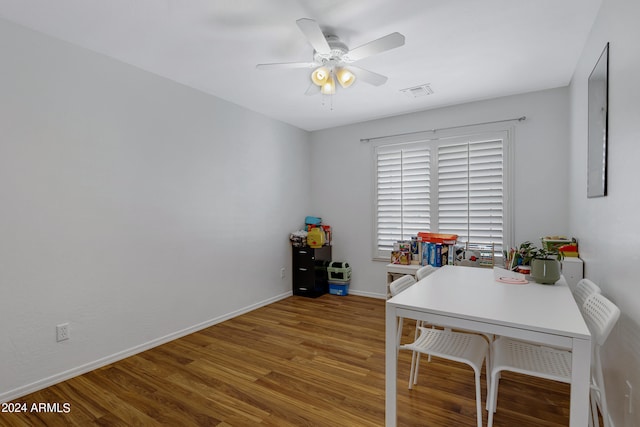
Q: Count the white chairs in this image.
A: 4